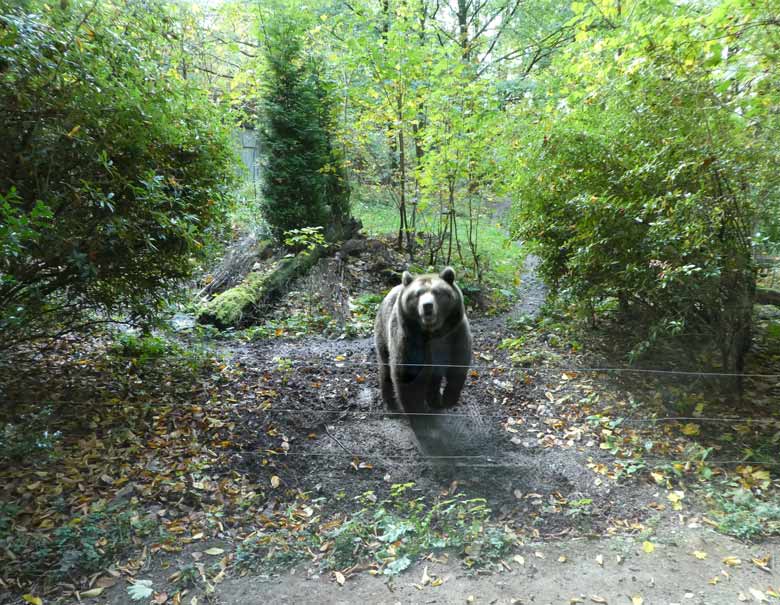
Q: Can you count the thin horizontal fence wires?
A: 3